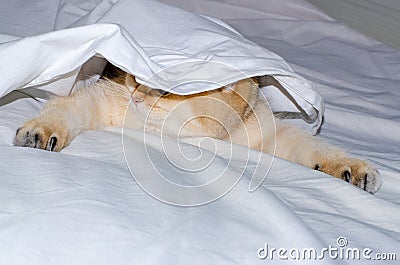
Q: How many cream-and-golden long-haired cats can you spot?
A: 1